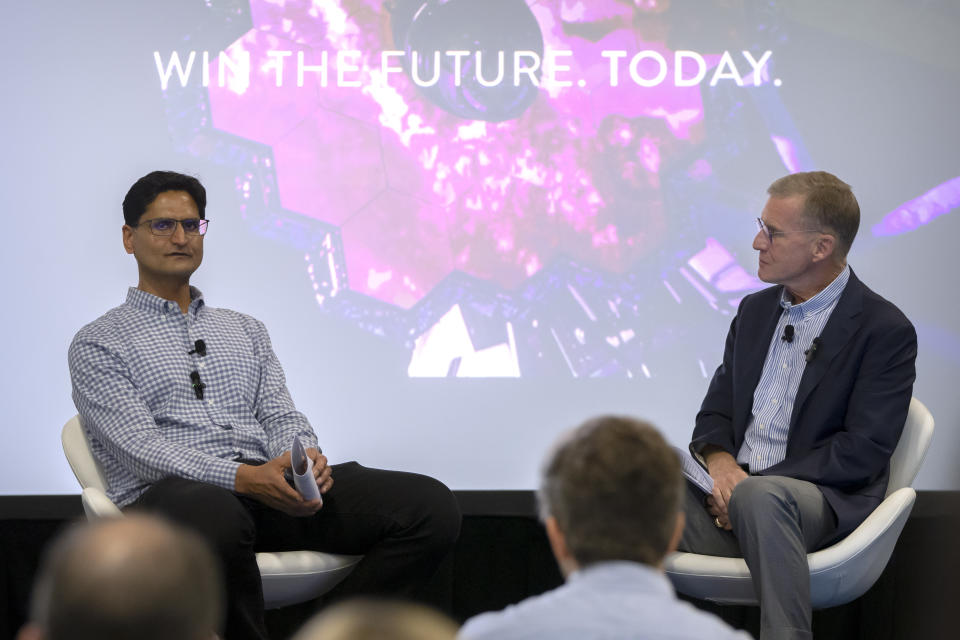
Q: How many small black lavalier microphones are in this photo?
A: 4